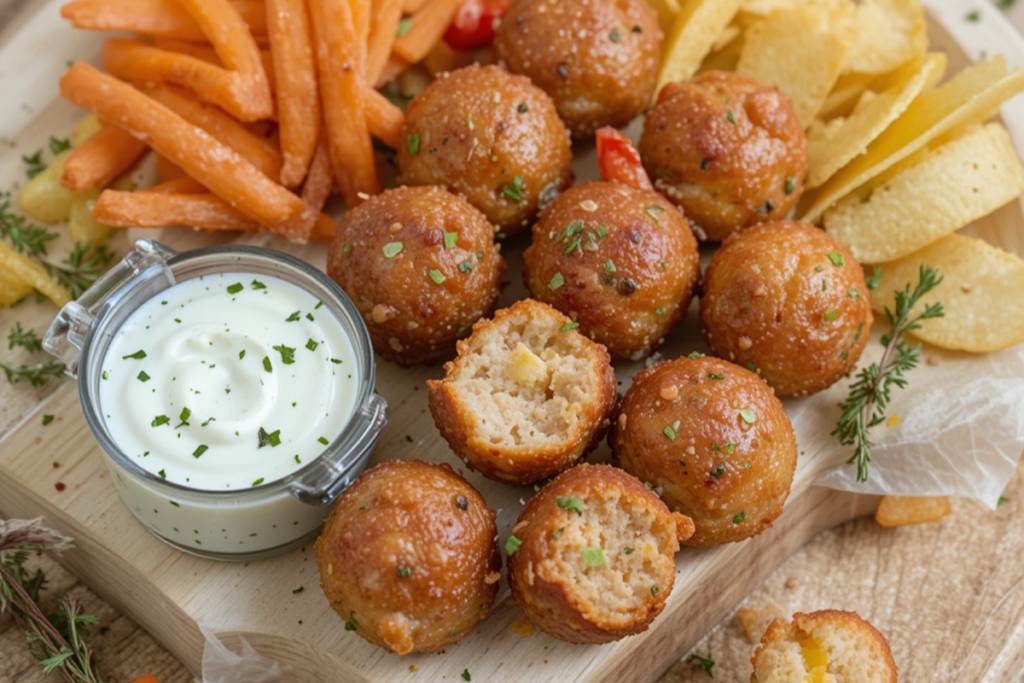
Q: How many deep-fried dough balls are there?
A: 11